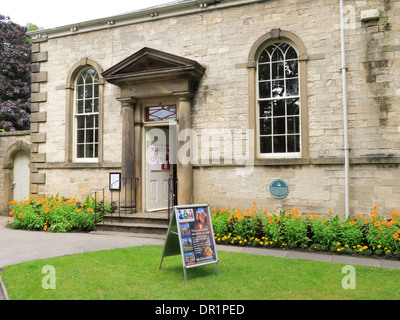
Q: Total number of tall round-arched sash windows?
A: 2